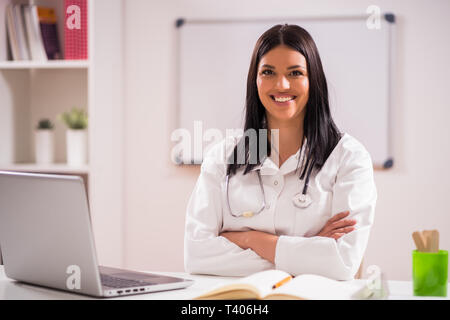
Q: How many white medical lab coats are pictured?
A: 1